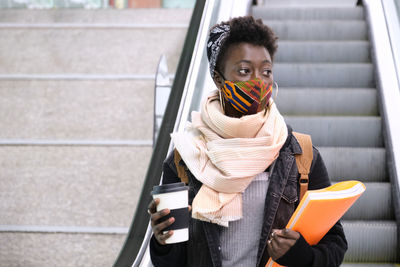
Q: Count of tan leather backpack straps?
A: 2